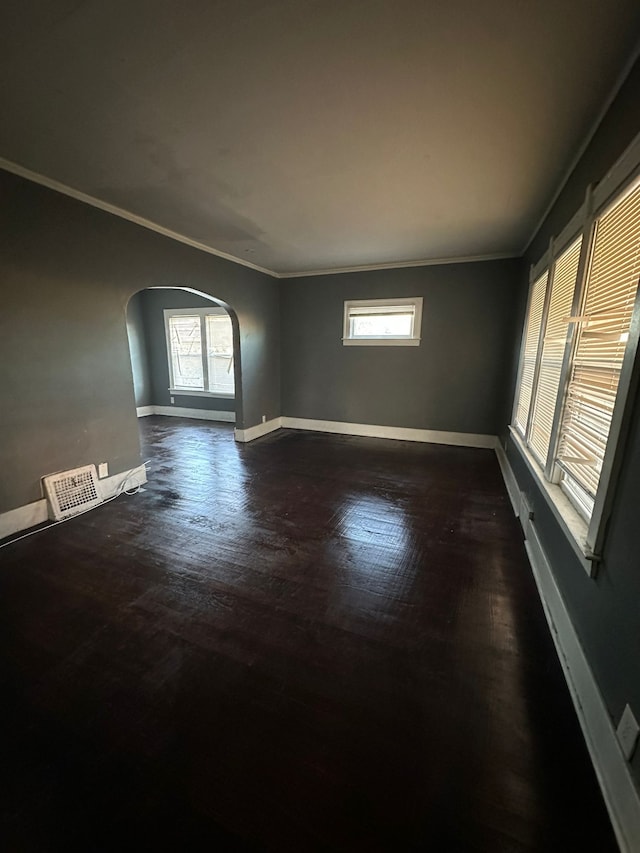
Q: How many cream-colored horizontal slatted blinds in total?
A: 3